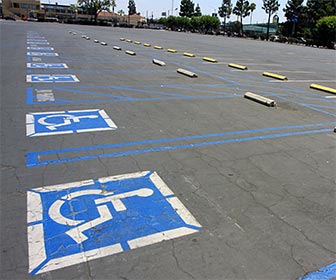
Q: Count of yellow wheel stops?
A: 11